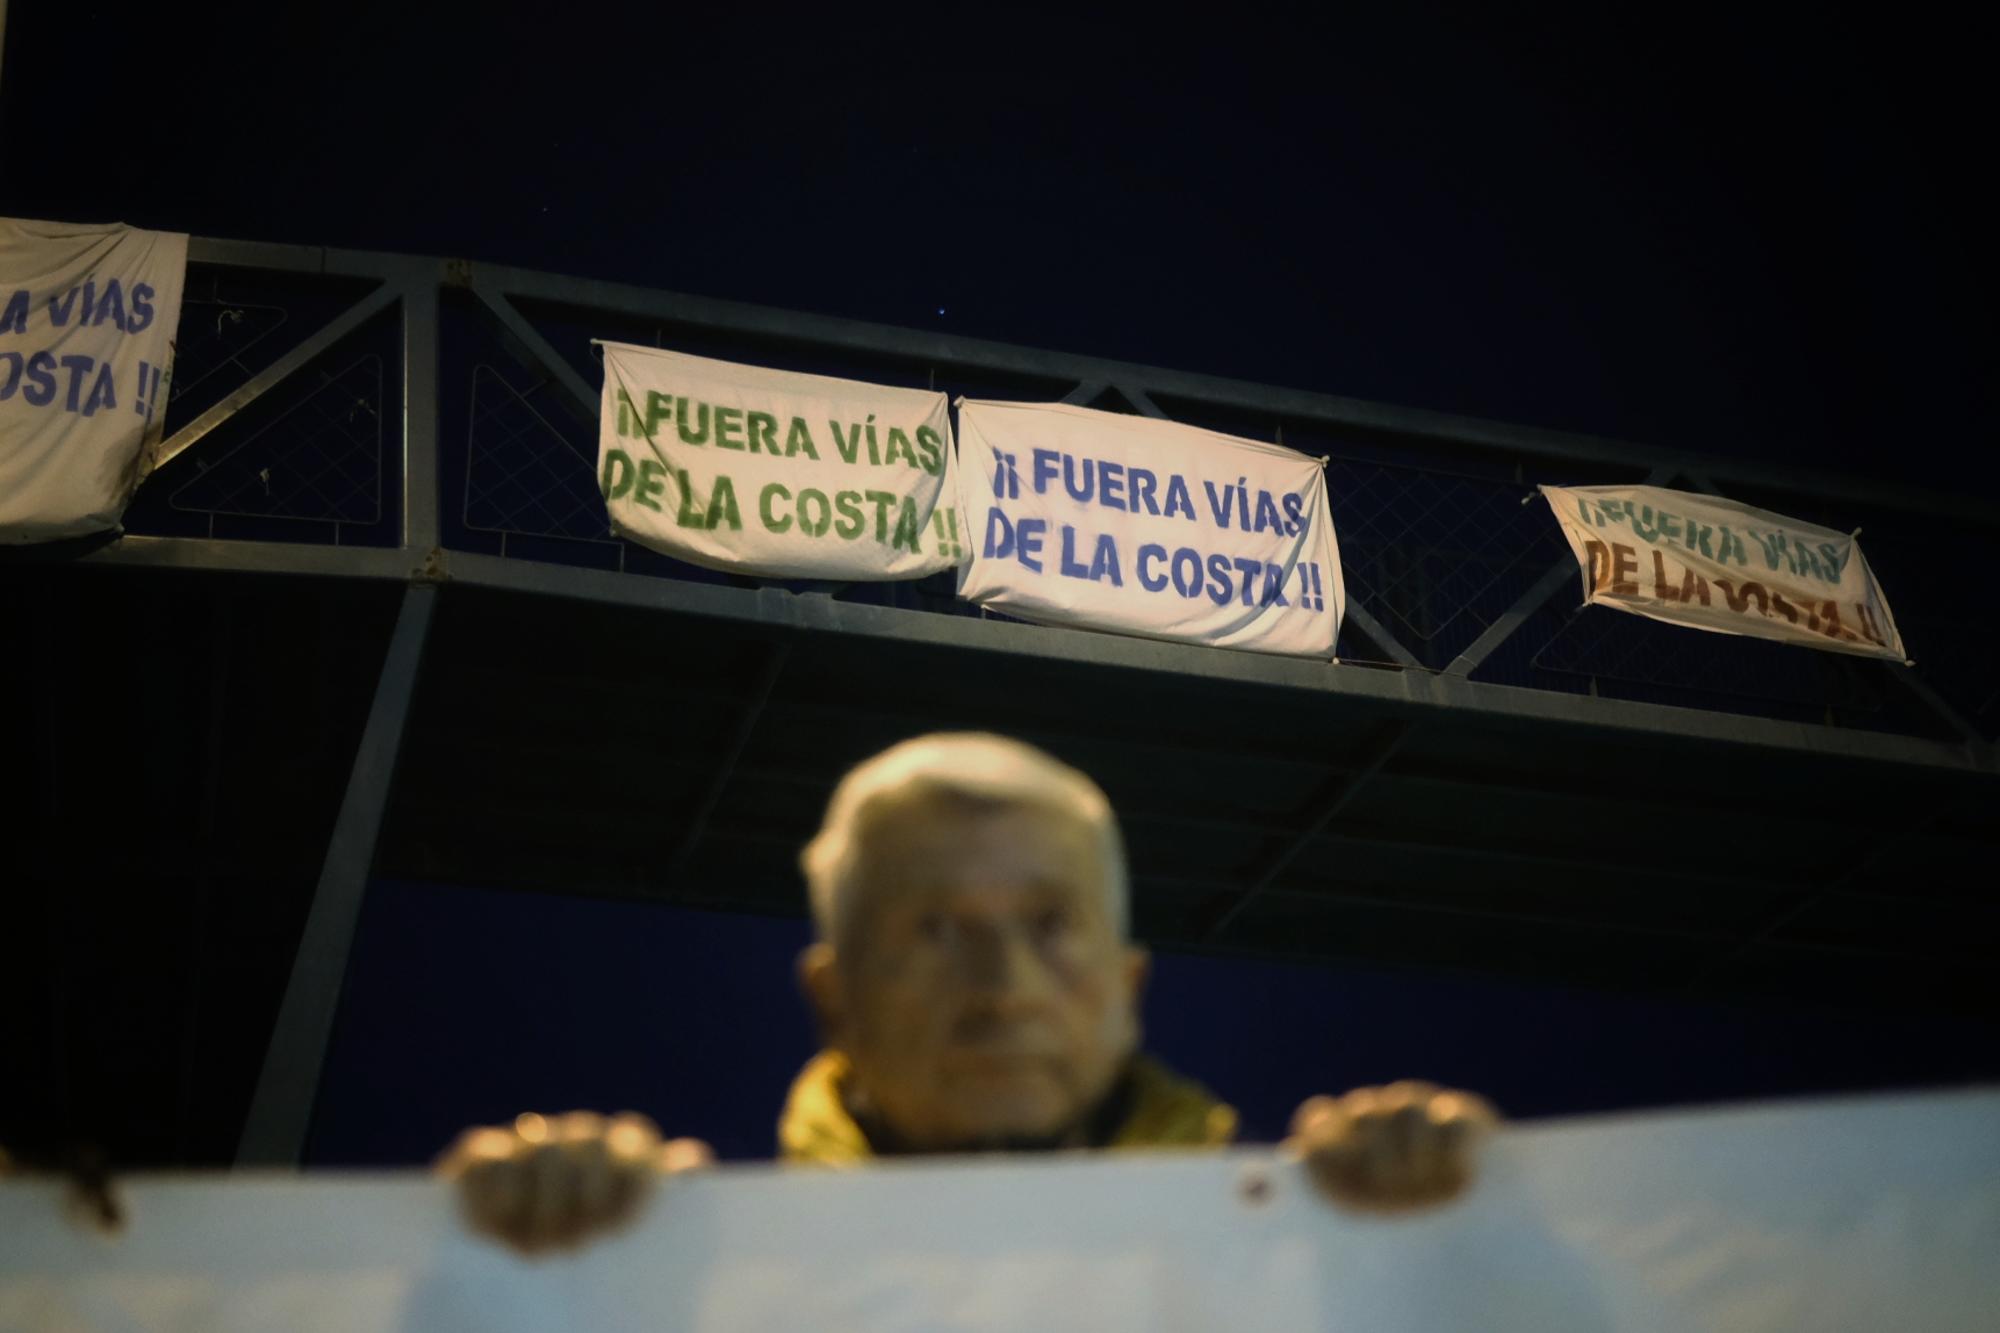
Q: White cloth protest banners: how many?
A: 4